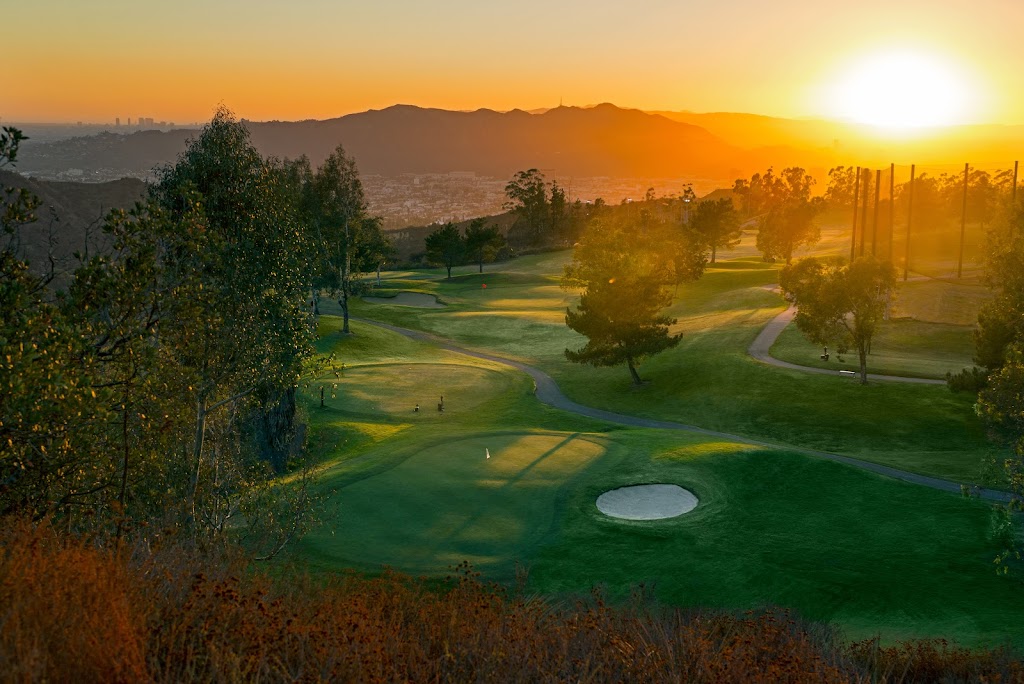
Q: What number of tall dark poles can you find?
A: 7